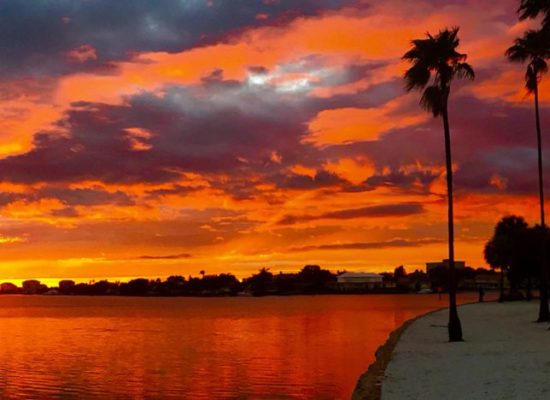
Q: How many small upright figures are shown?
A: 1